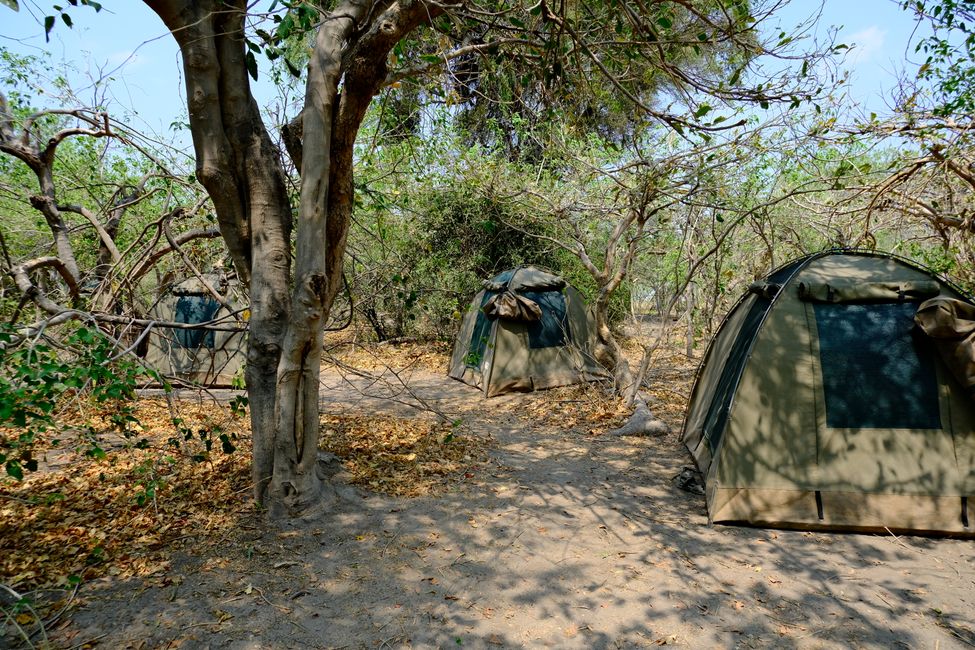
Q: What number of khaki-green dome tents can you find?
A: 3